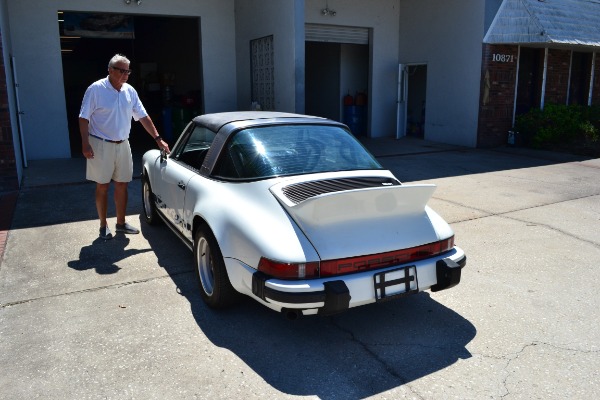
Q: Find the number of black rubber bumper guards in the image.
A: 2